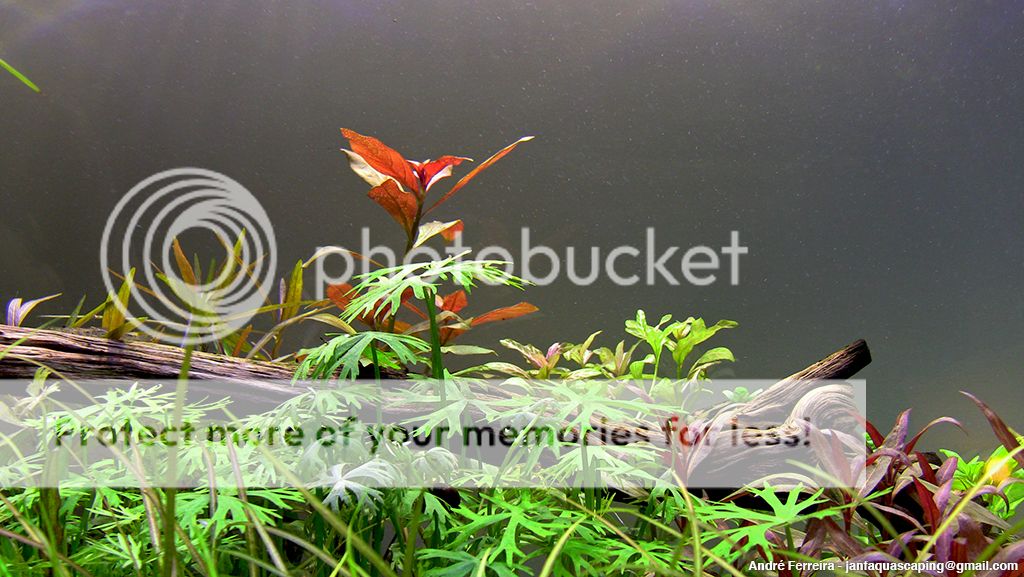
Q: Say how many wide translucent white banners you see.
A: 1